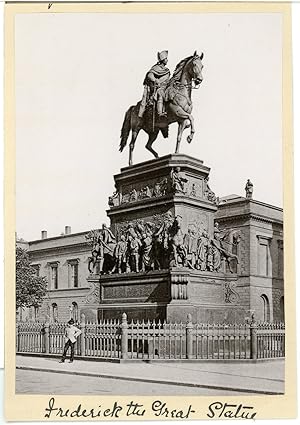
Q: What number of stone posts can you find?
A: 5